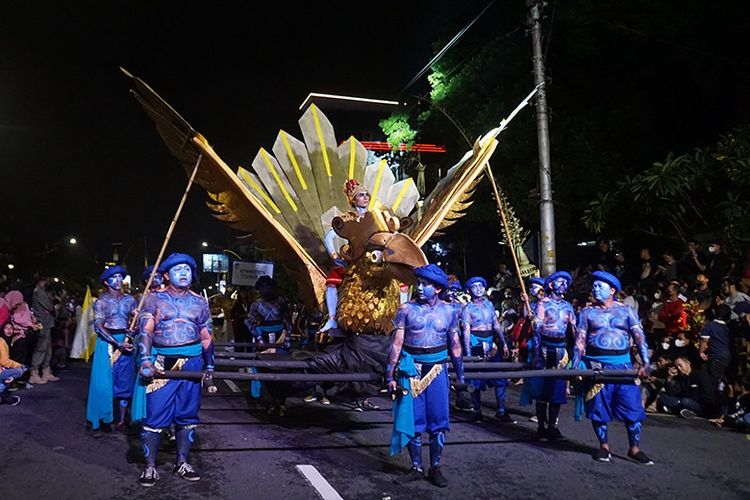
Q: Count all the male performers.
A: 11